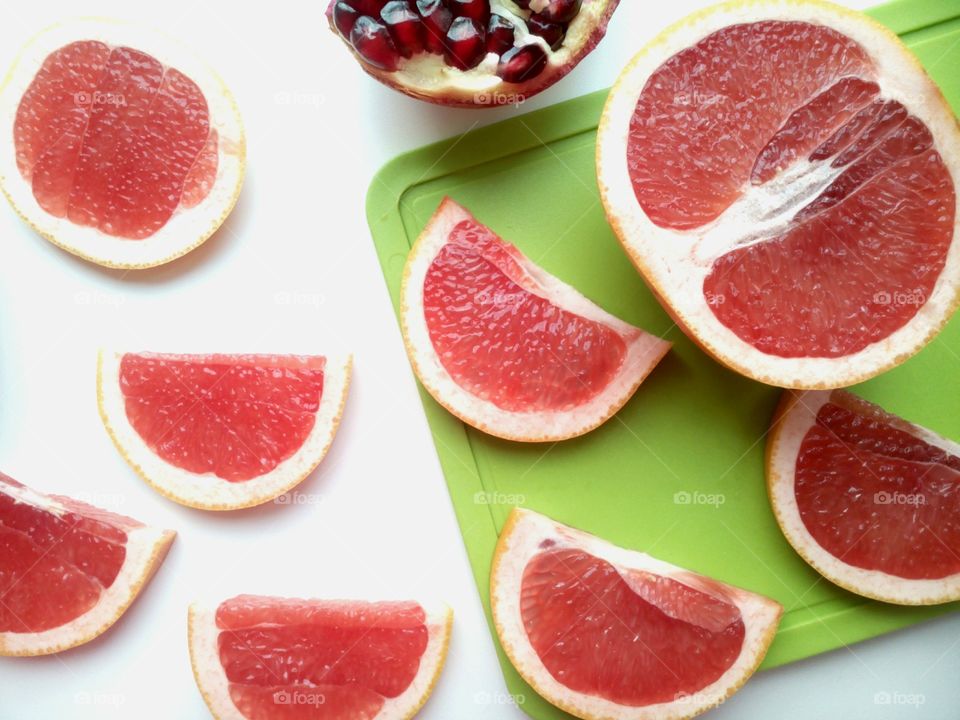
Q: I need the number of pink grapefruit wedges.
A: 6